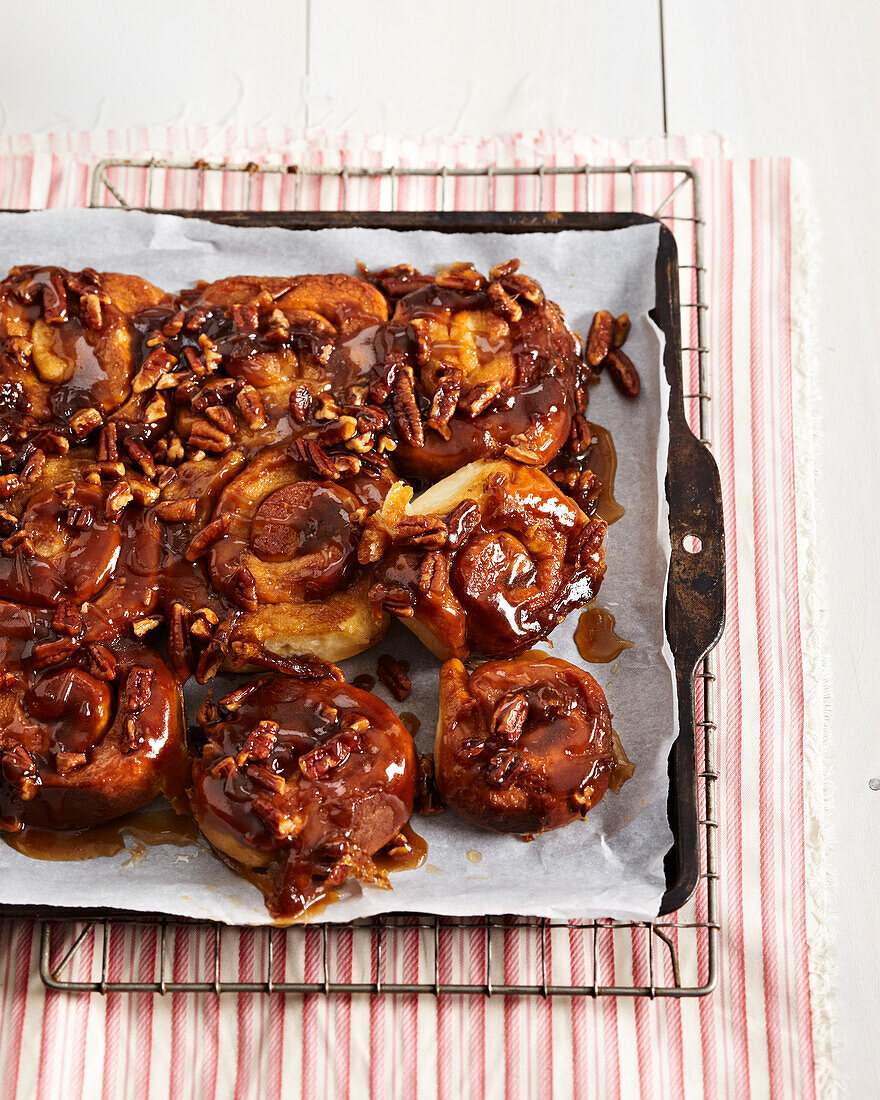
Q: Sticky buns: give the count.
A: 9